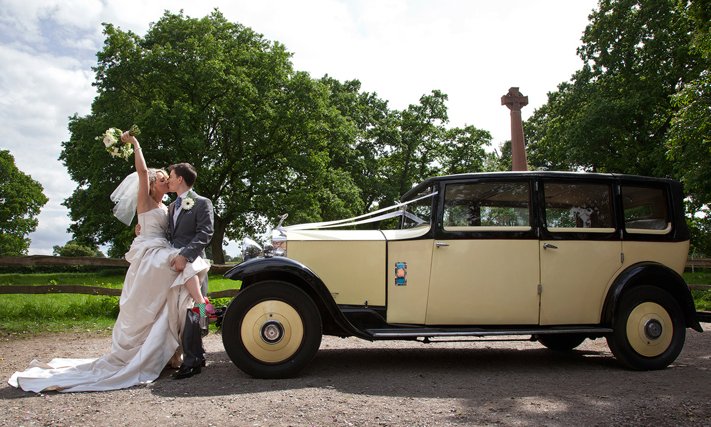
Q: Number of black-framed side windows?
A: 3